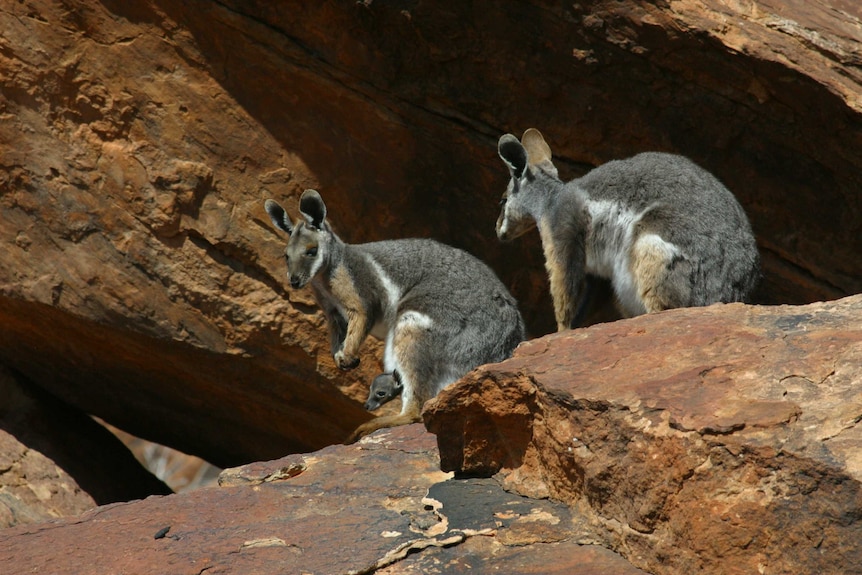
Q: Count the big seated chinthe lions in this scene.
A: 0